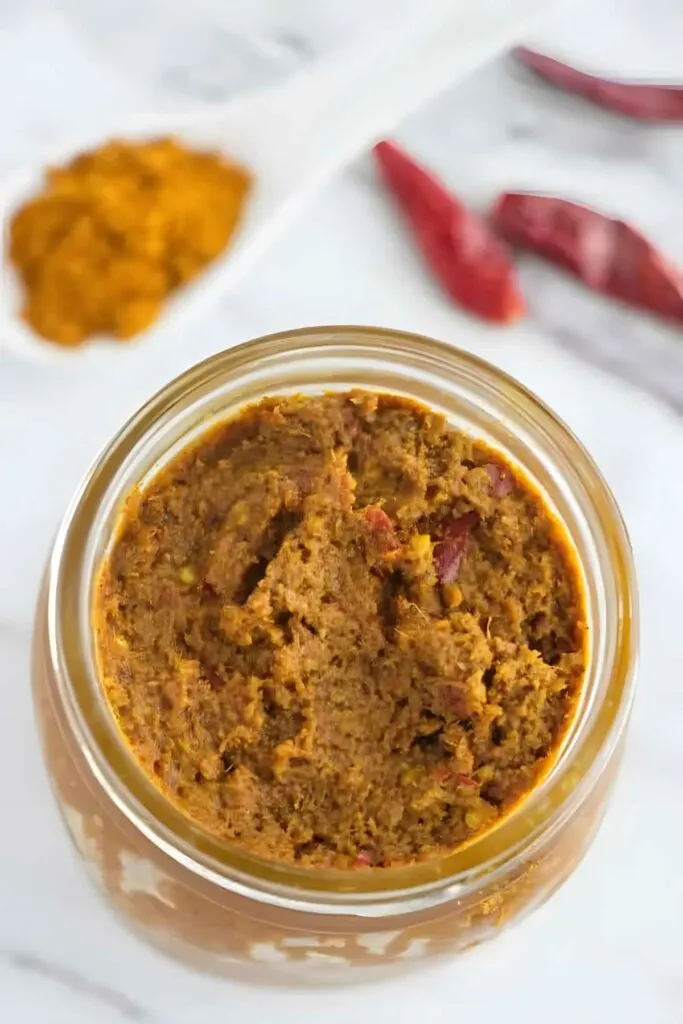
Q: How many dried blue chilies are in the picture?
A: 0